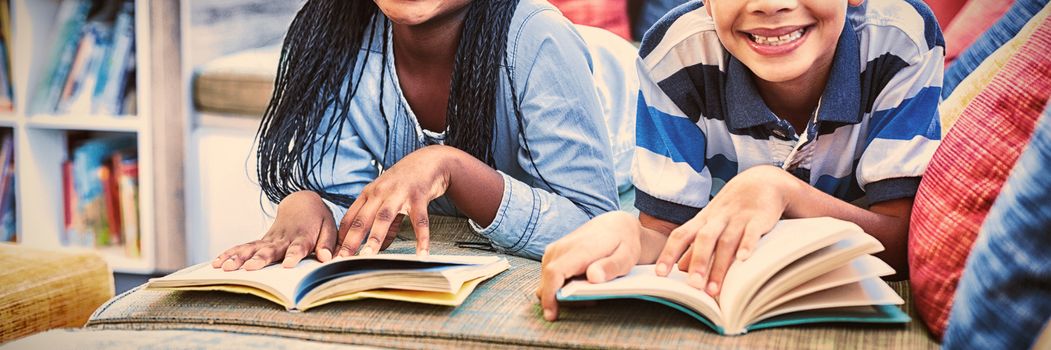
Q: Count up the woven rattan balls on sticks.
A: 0